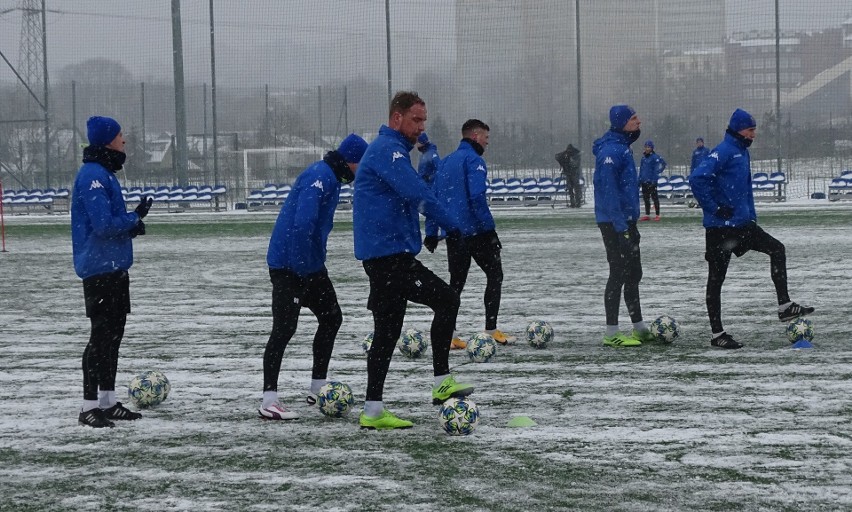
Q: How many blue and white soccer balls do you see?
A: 9